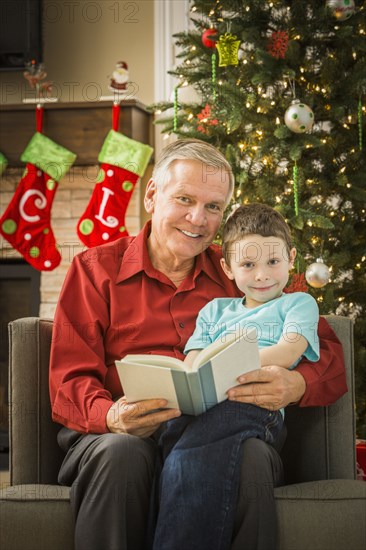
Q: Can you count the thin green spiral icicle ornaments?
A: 4